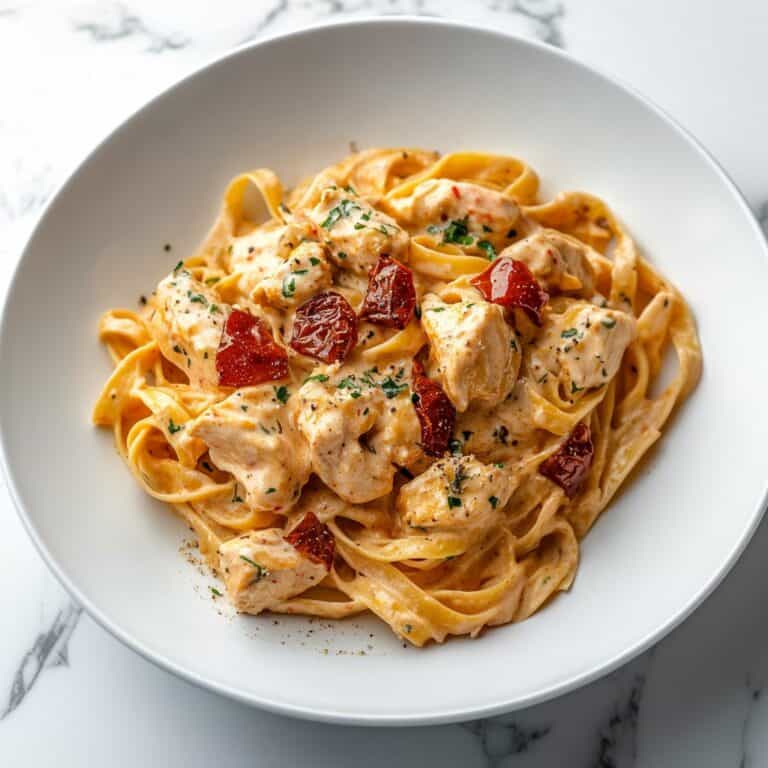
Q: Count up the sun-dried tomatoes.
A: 7